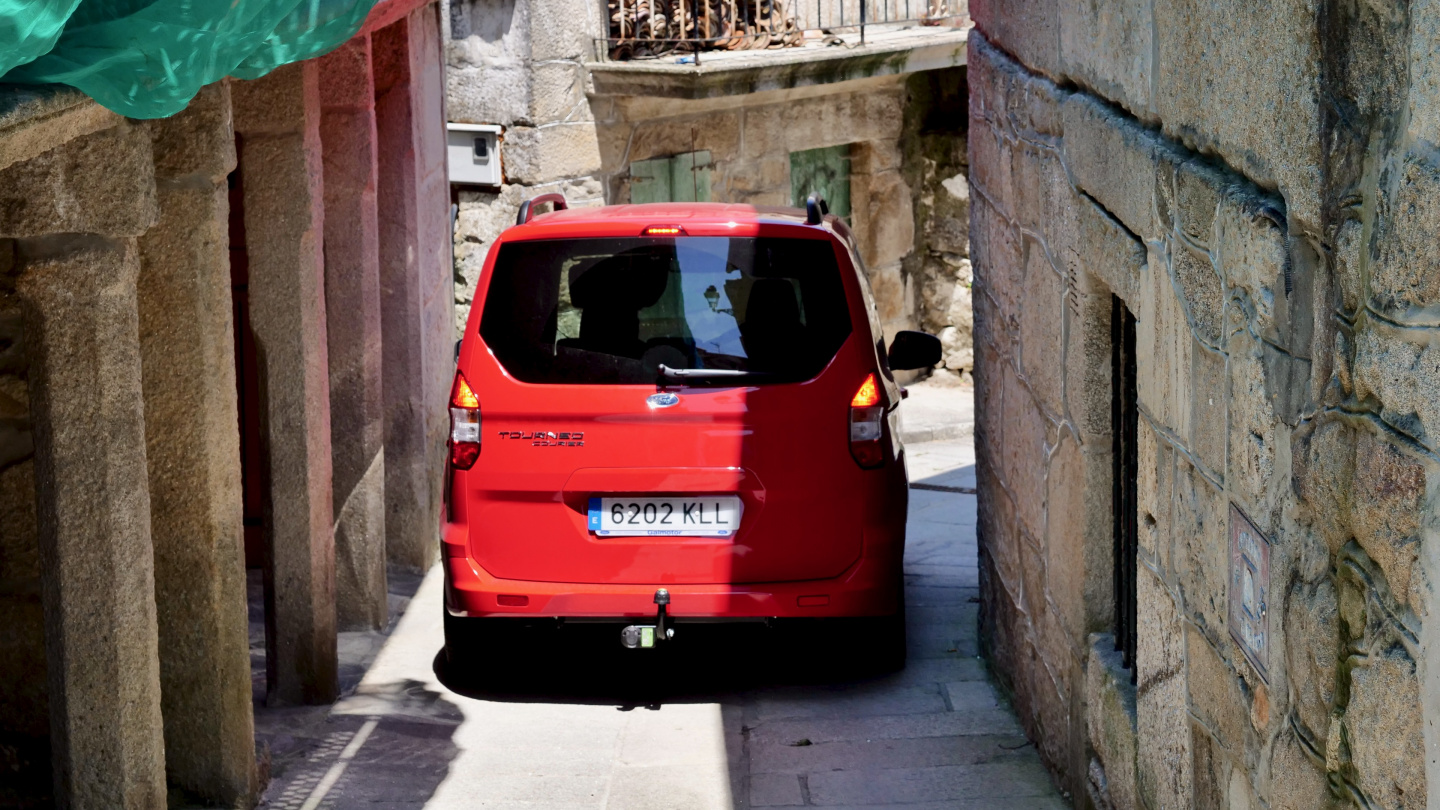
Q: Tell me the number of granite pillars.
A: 5